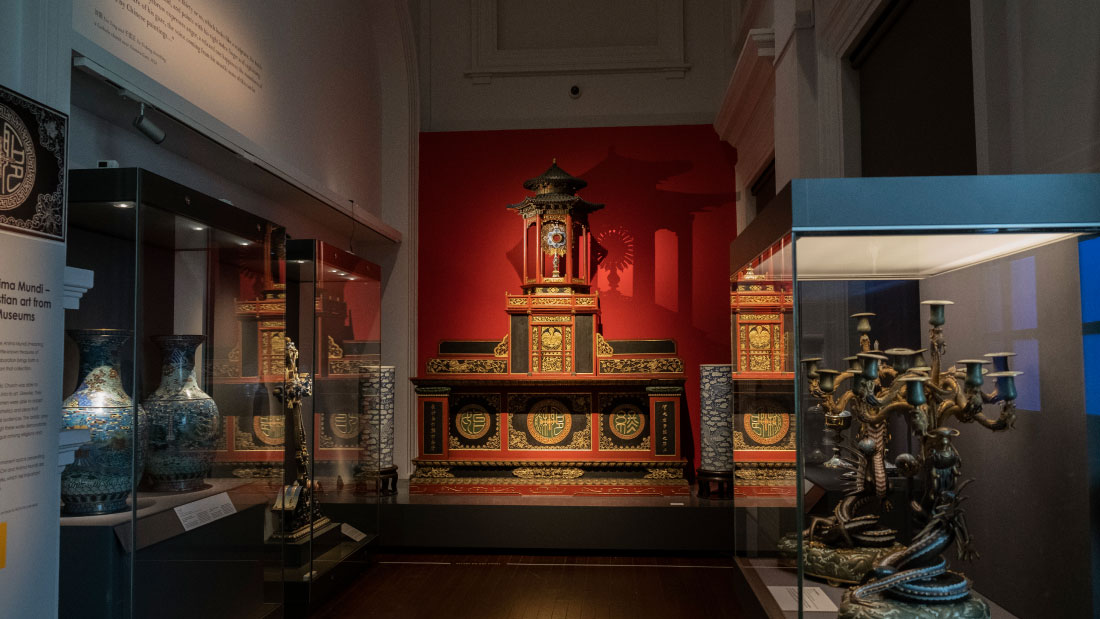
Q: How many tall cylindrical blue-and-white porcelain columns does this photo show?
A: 2